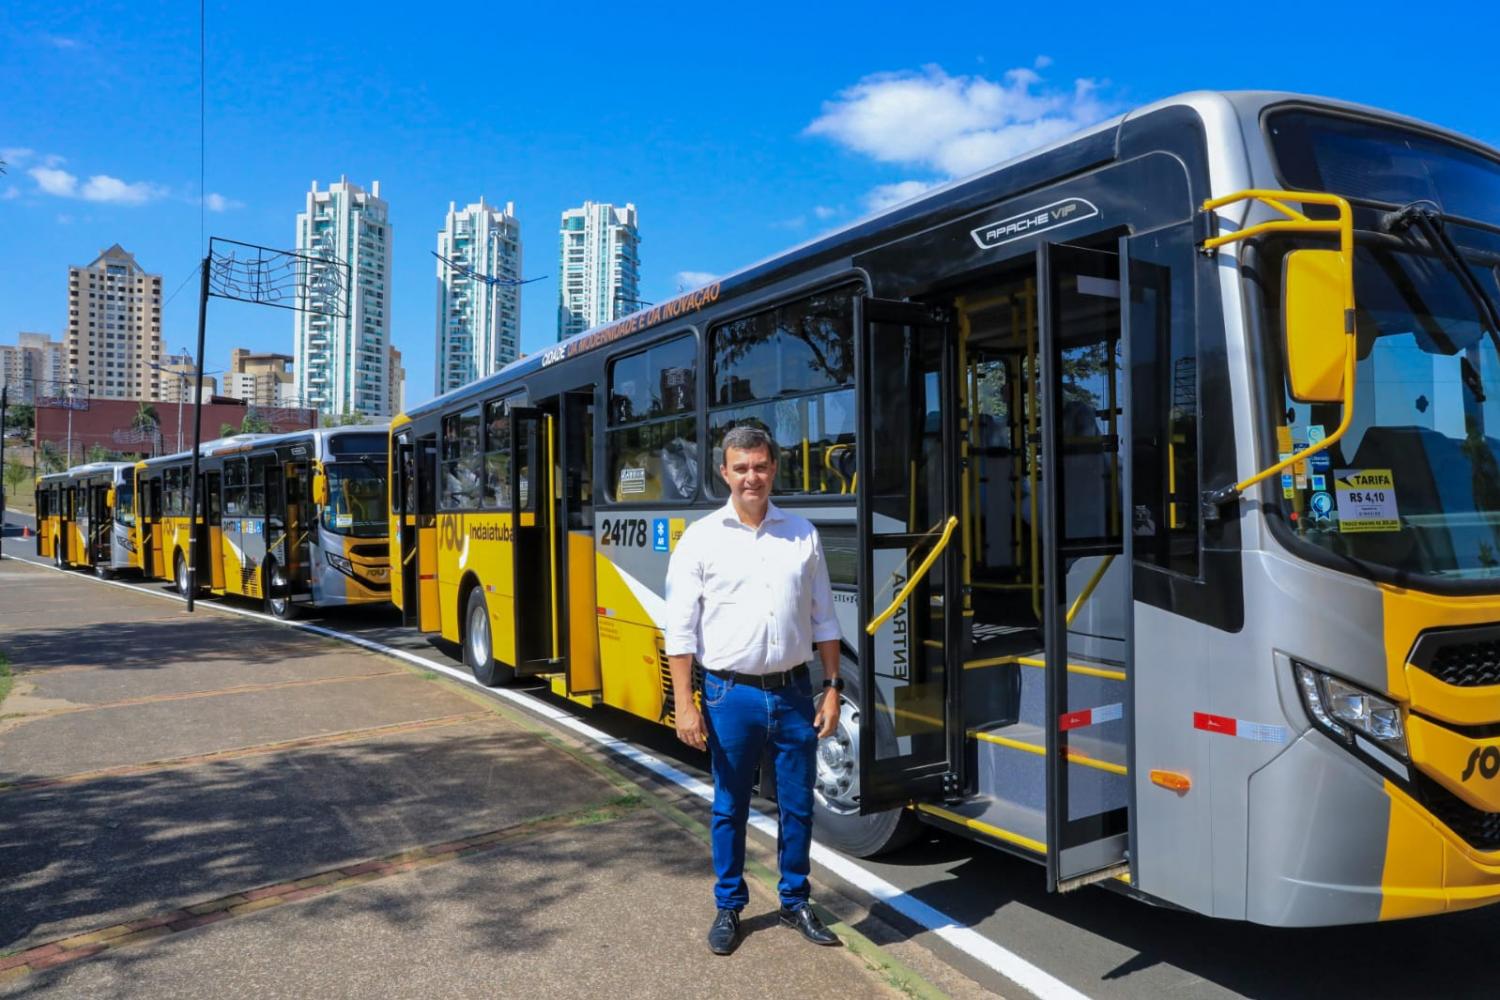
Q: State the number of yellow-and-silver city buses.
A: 3